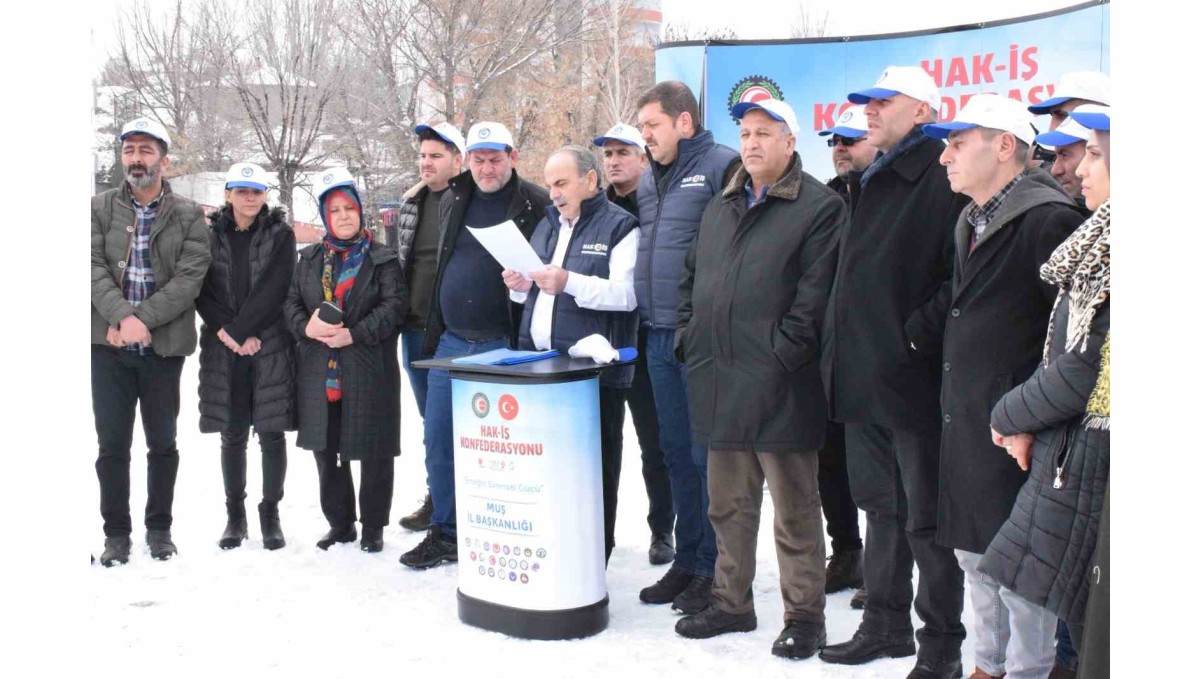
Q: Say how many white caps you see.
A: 14